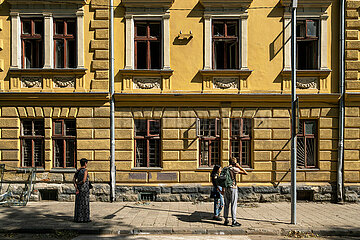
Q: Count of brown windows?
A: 11